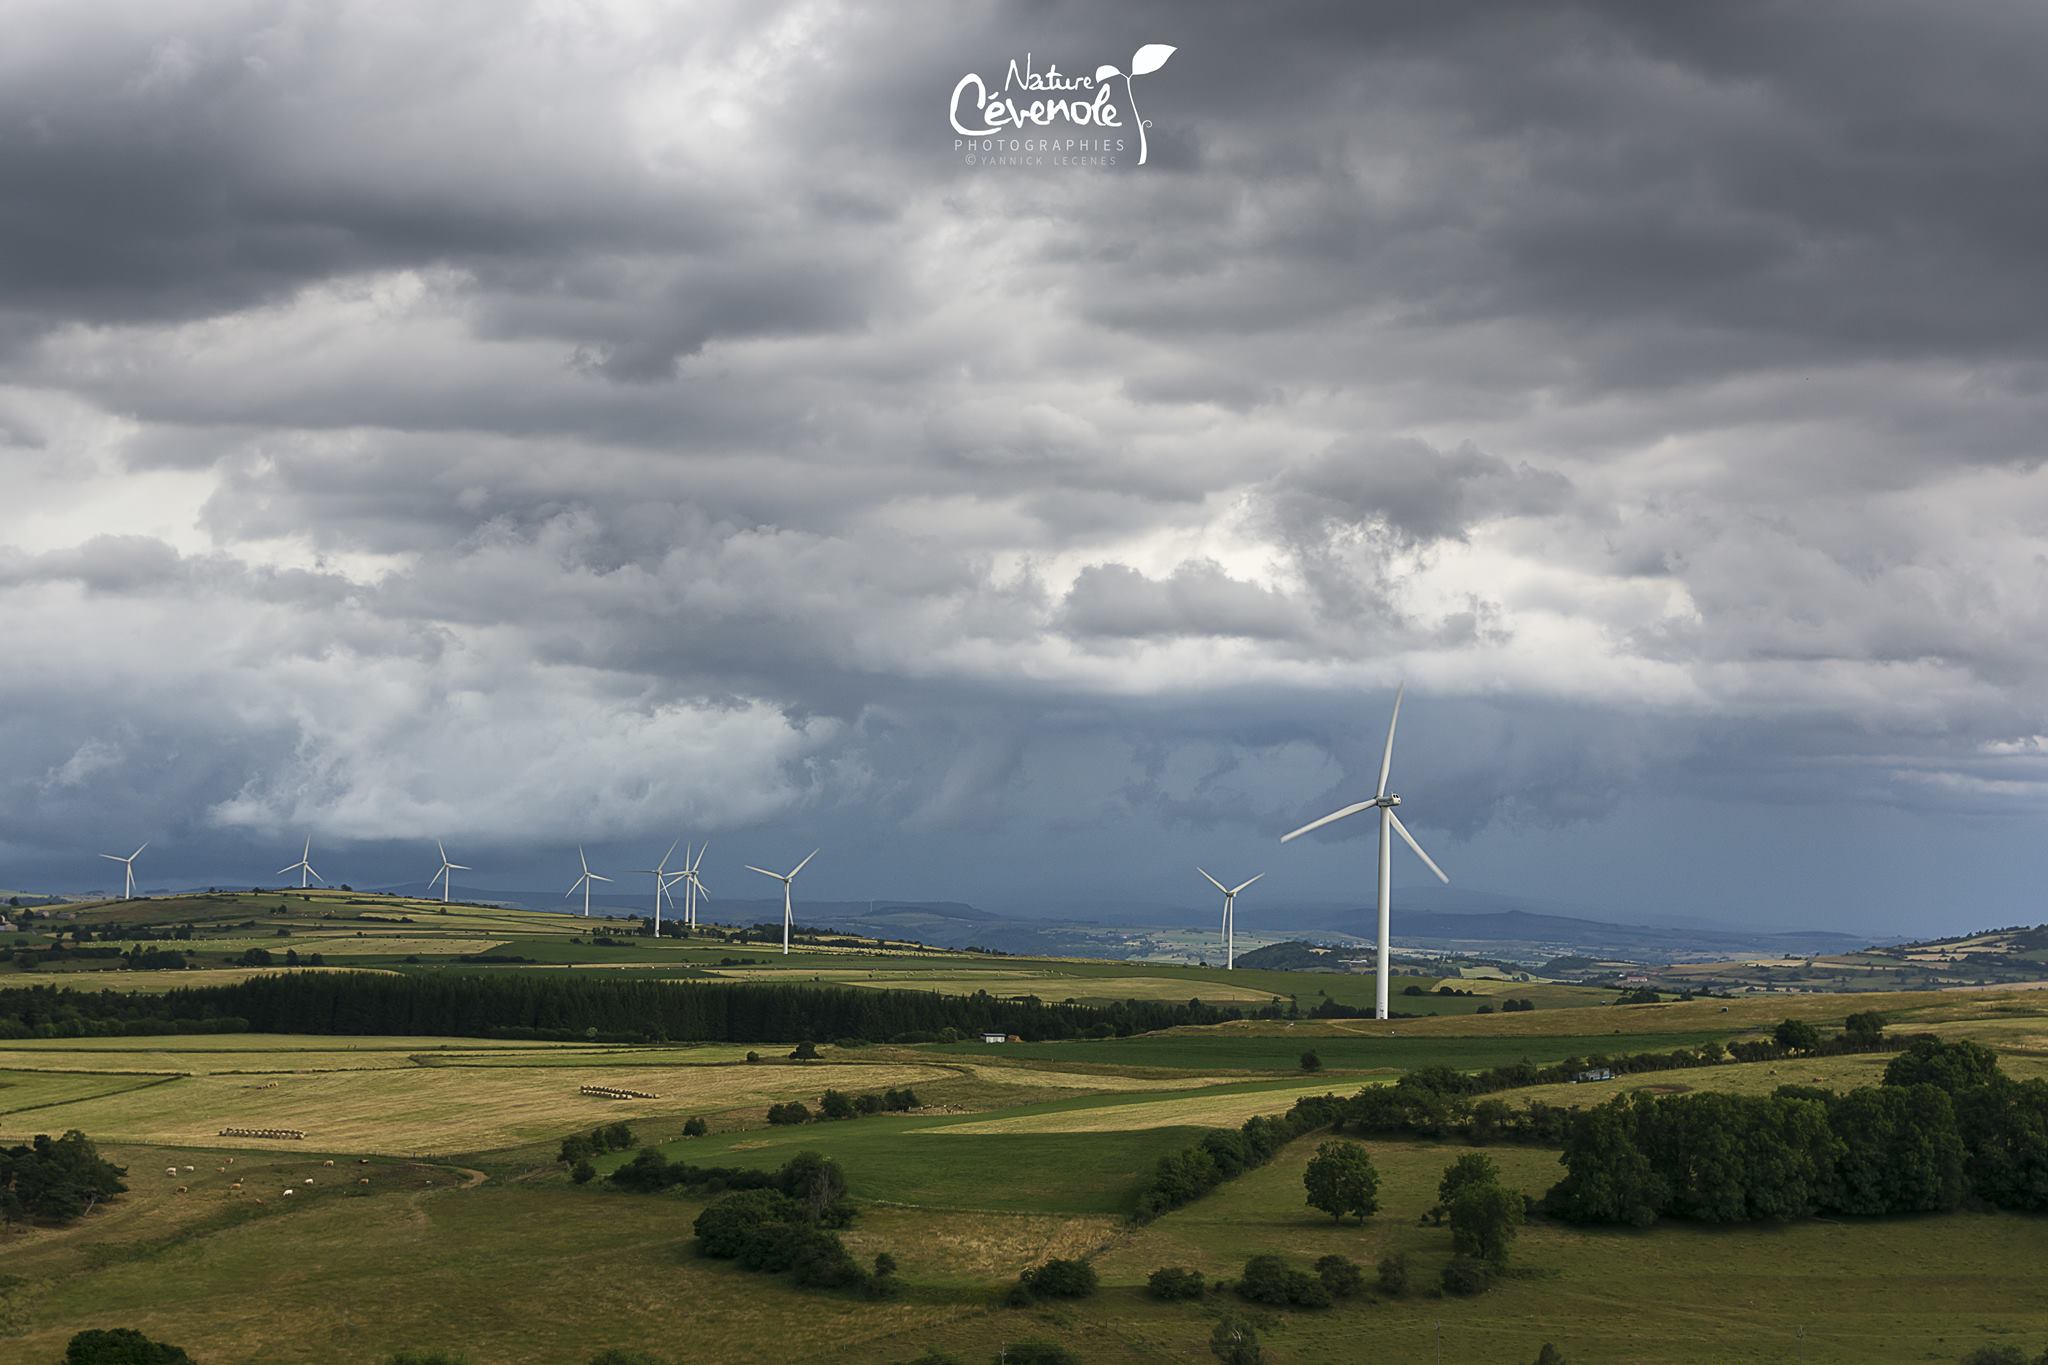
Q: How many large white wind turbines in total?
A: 10